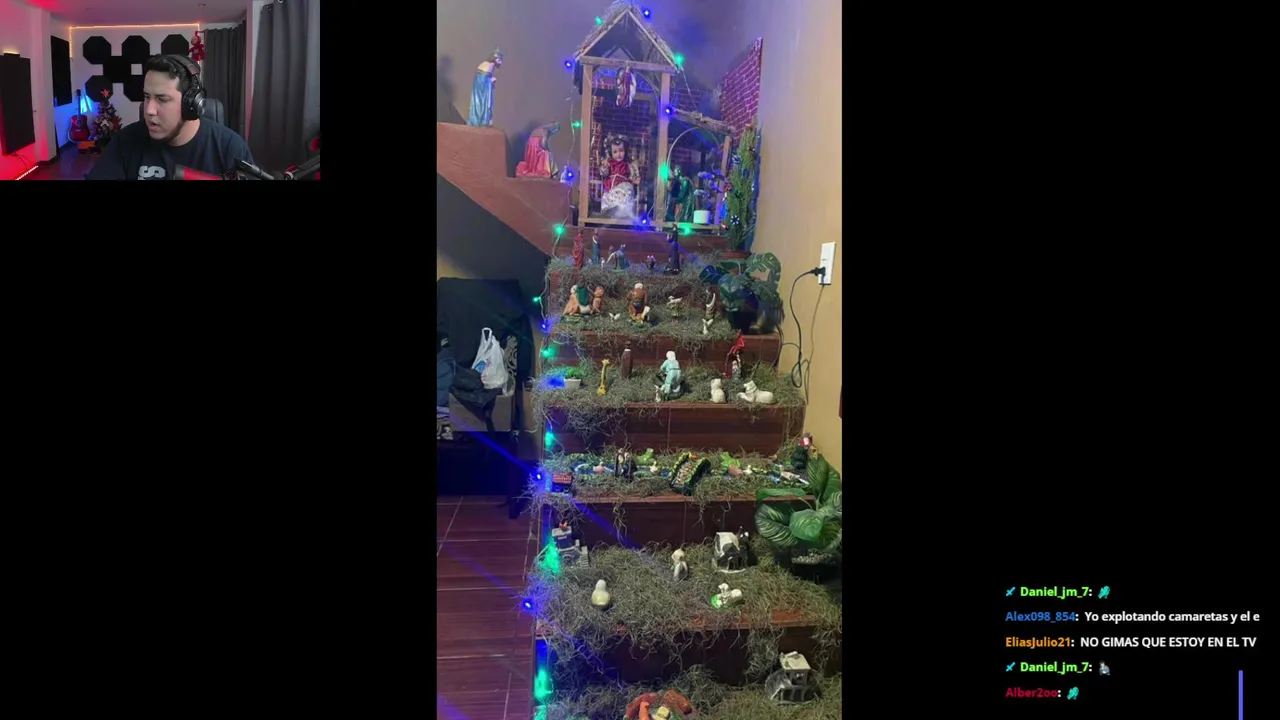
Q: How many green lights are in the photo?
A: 11